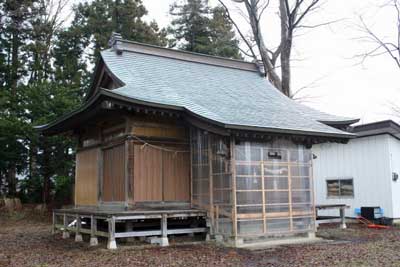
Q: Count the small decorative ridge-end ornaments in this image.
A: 2